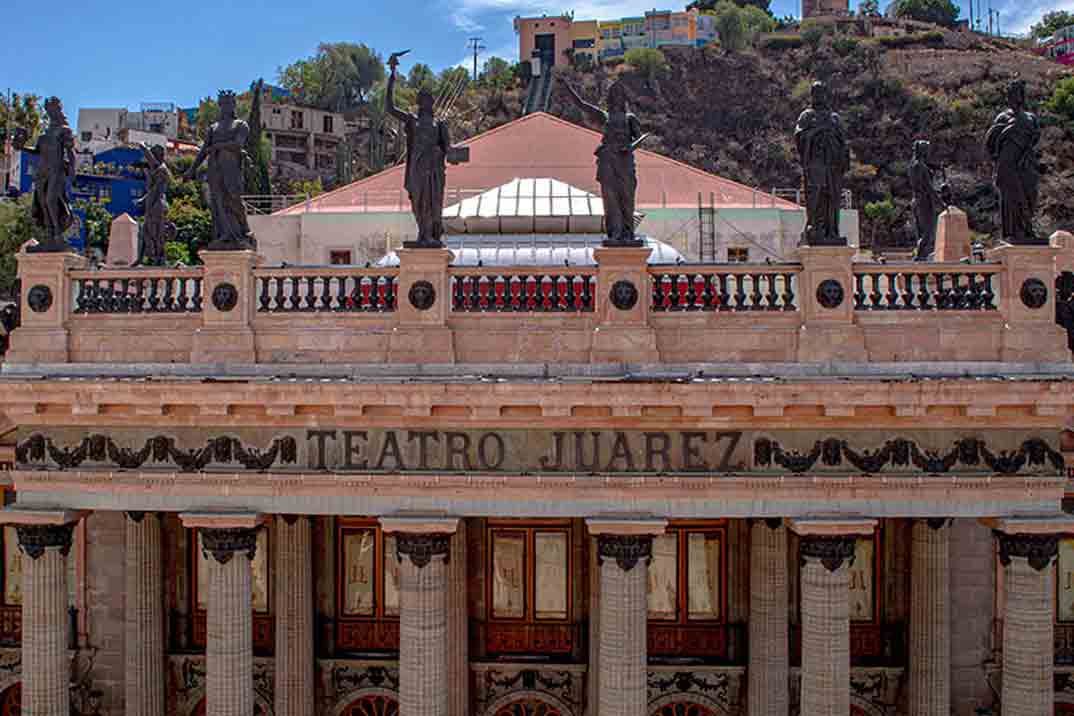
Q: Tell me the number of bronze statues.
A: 8